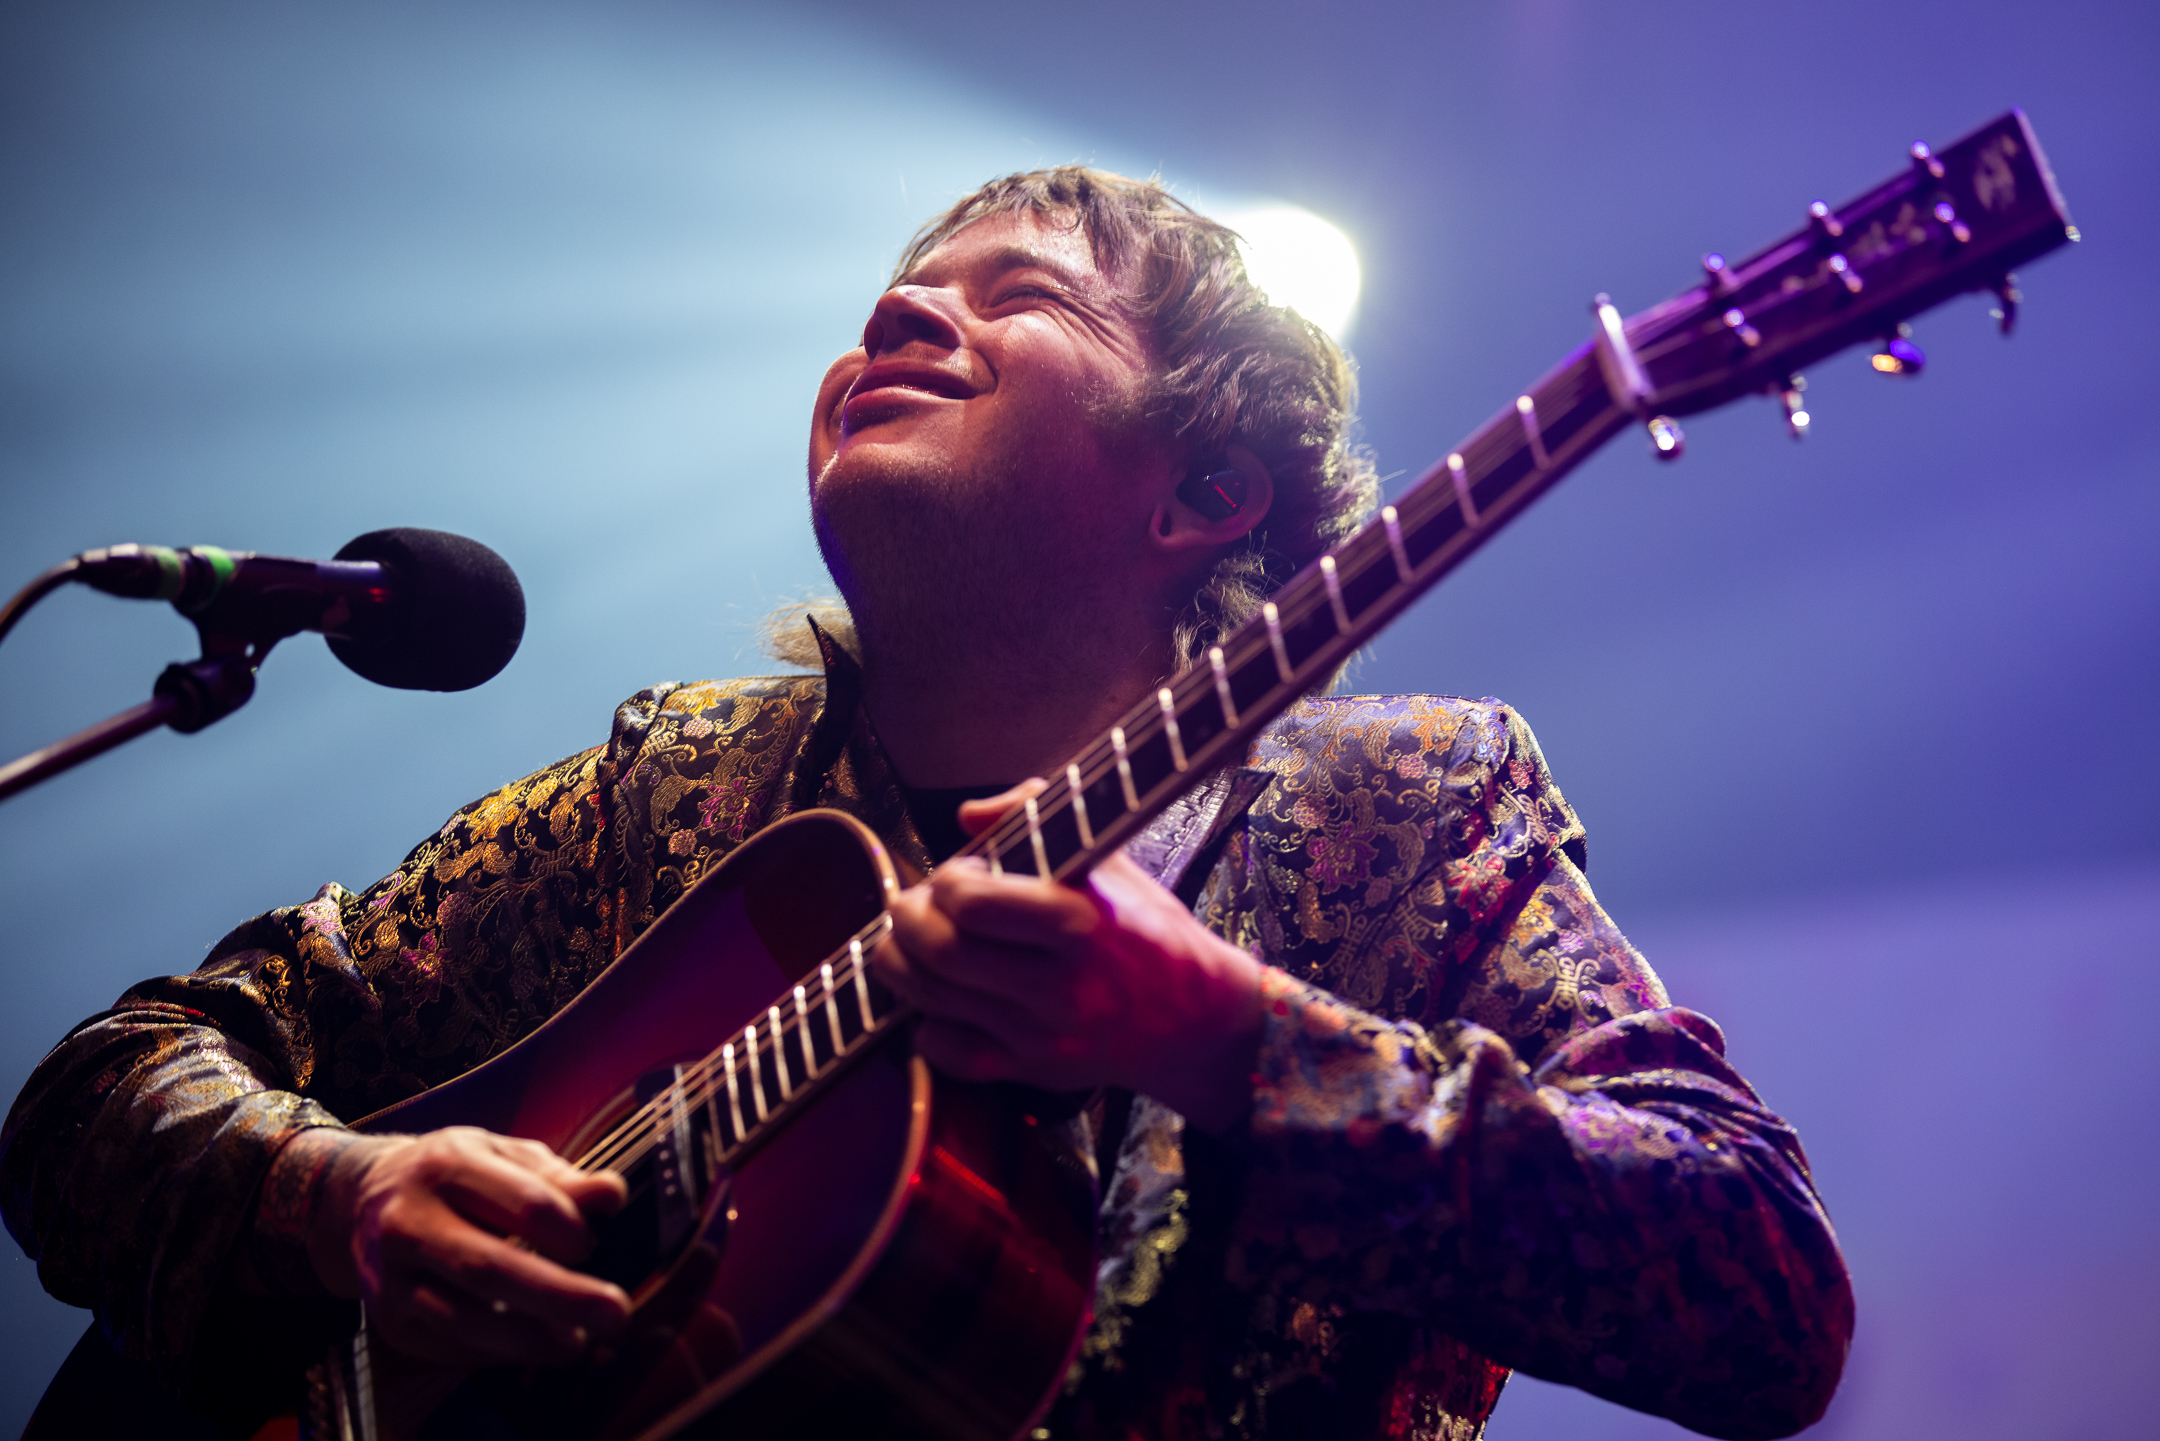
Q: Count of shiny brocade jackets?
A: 1